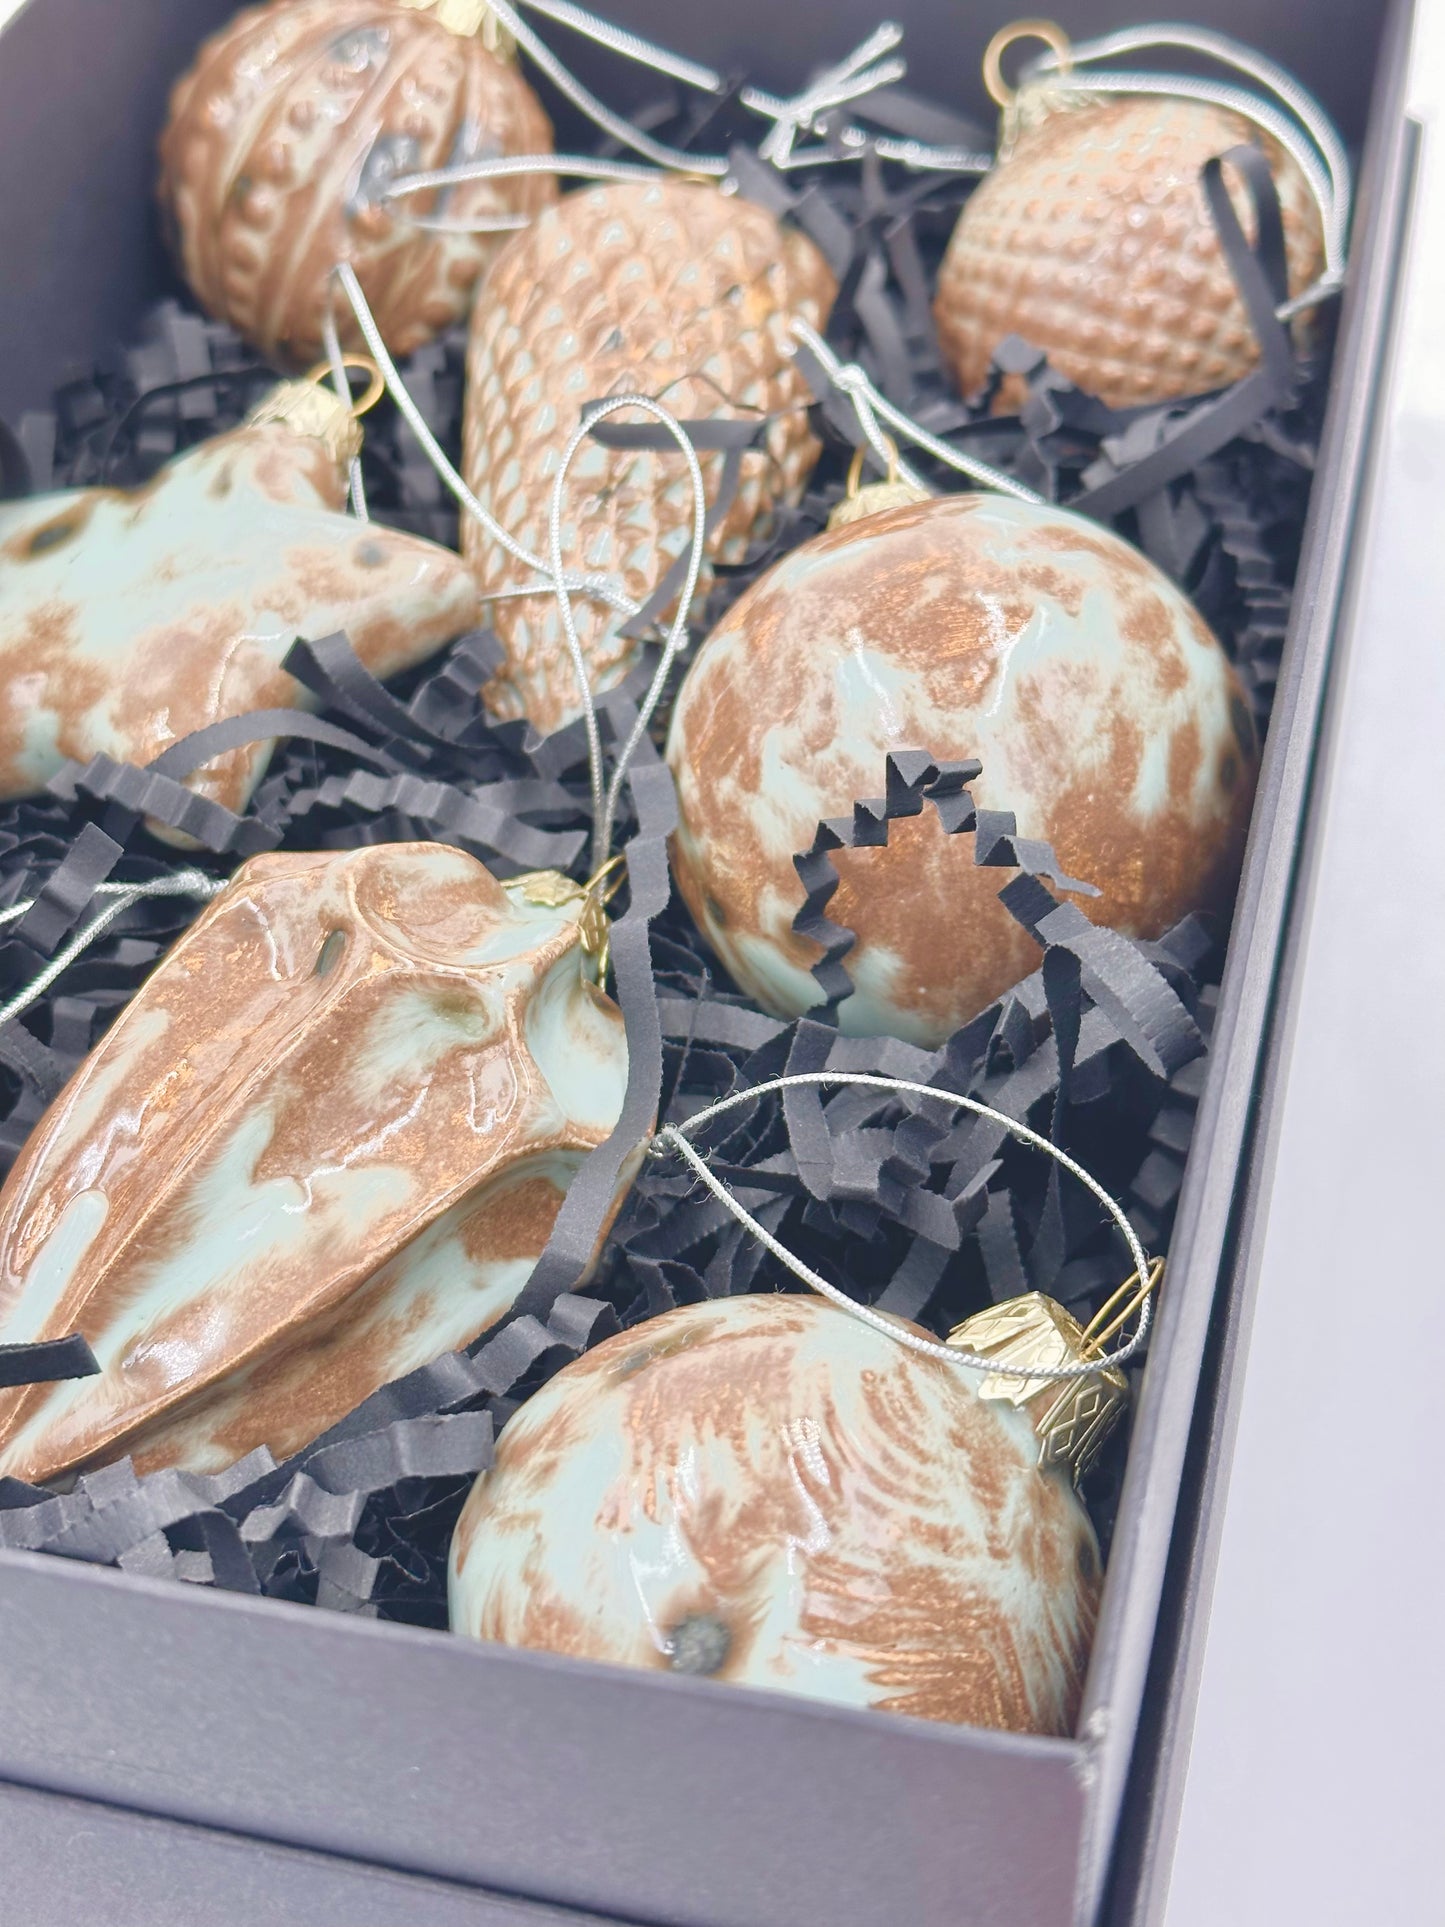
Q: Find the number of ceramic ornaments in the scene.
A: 7